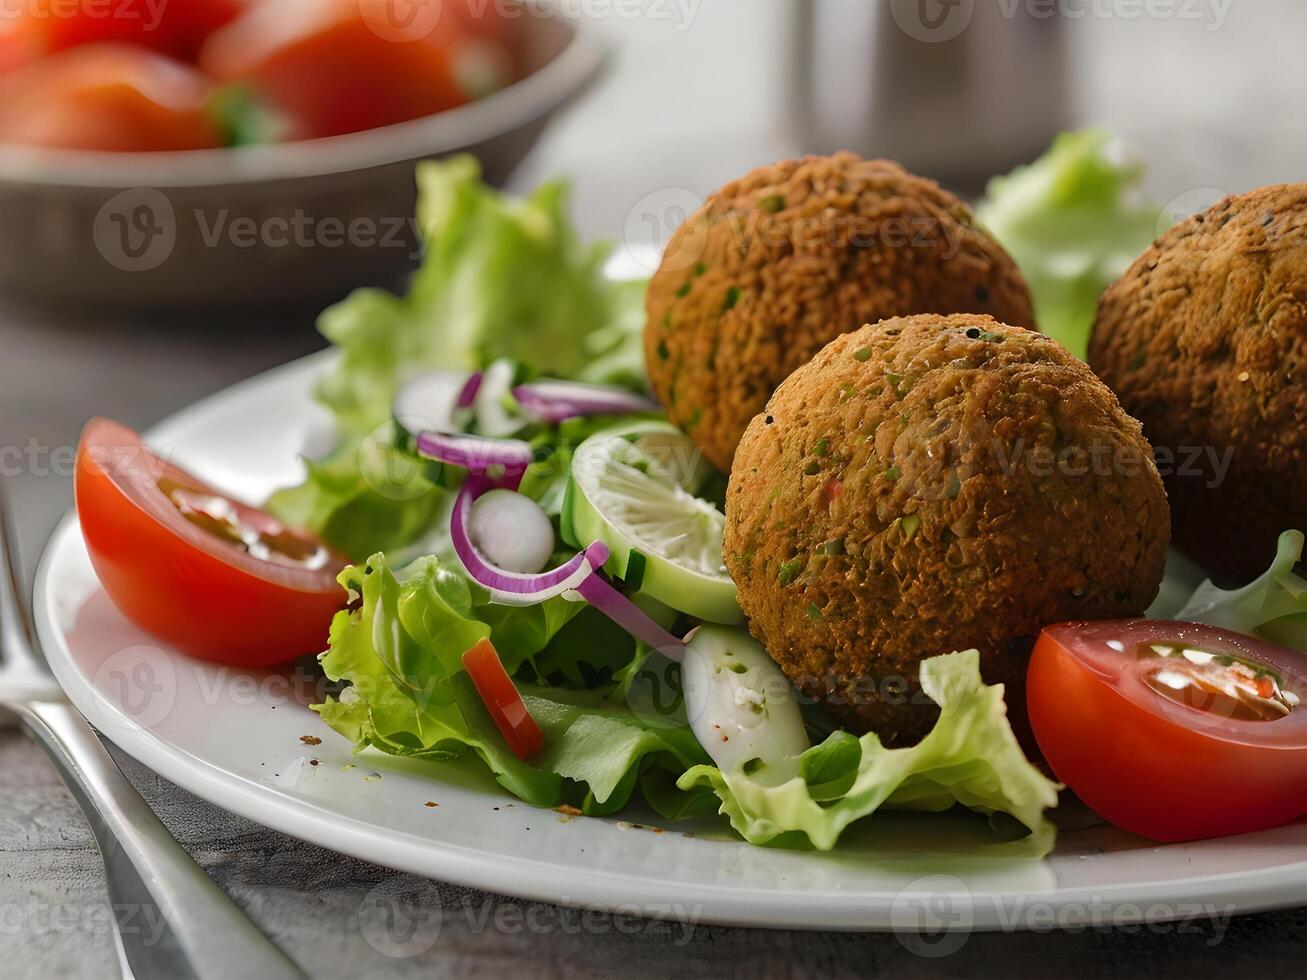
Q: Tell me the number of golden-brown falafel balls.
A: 3